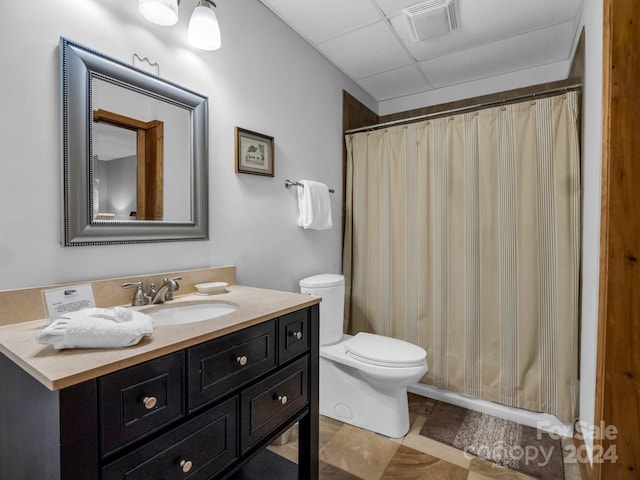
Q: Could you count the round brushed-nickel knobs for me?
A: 5